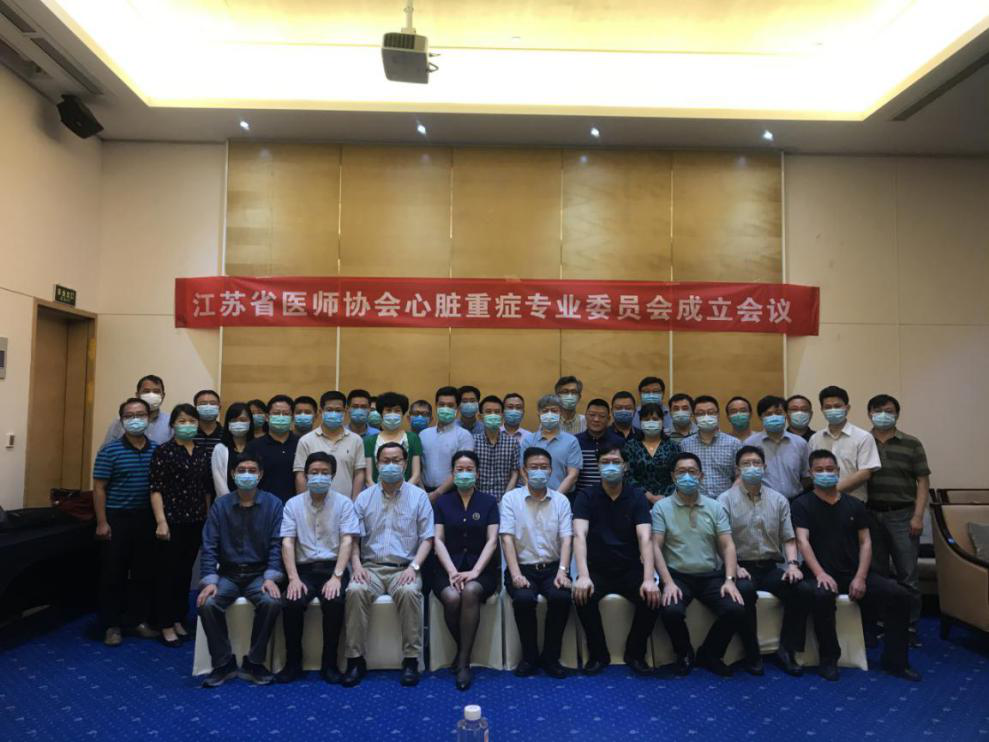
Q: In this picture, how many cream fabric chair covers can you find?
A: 9